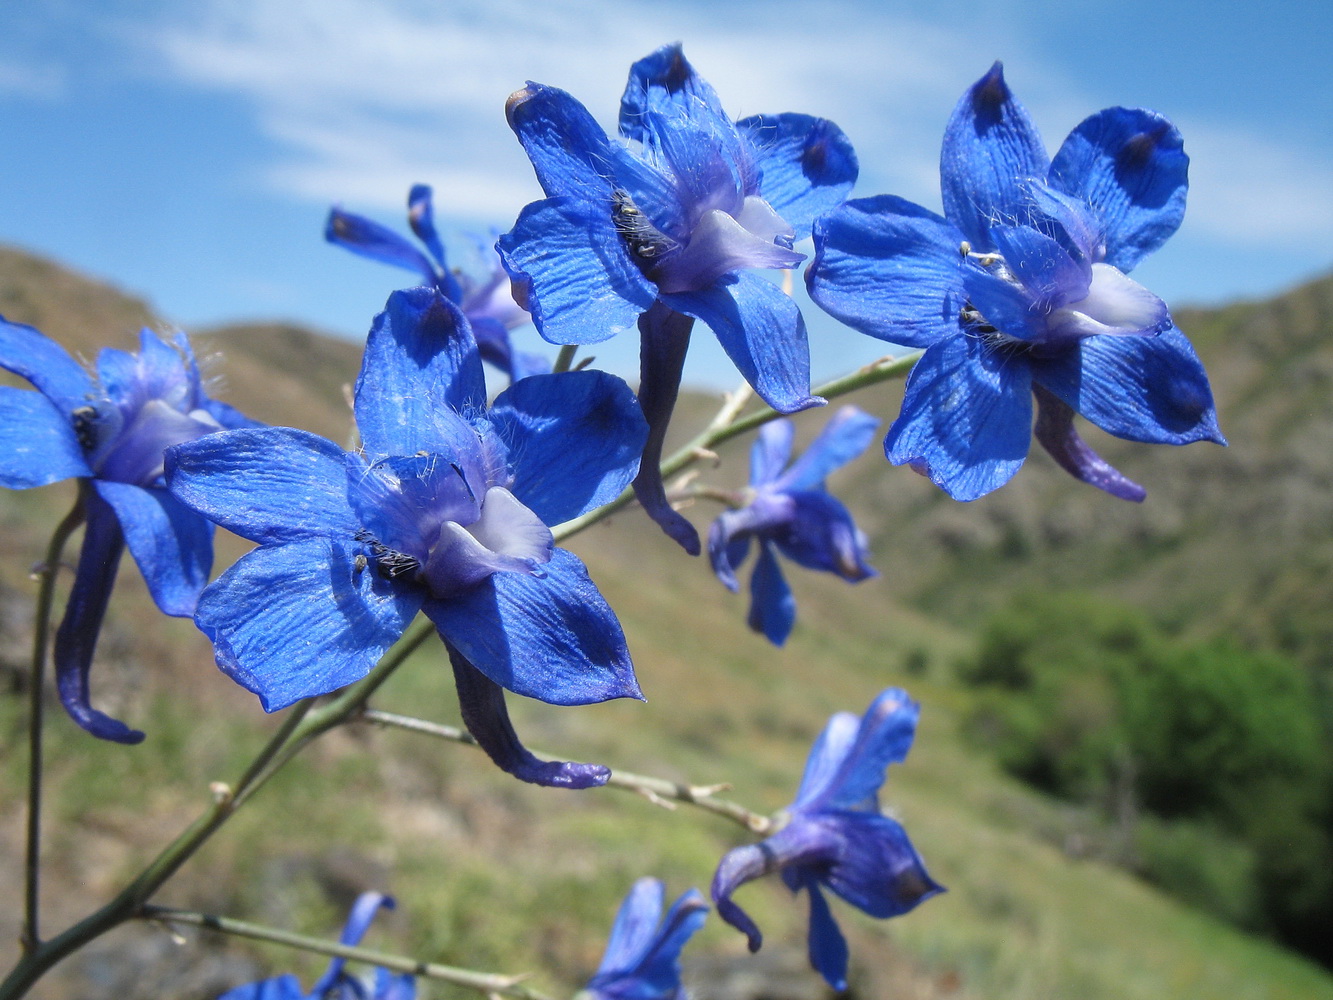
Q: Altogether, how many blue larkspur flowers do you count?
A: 9